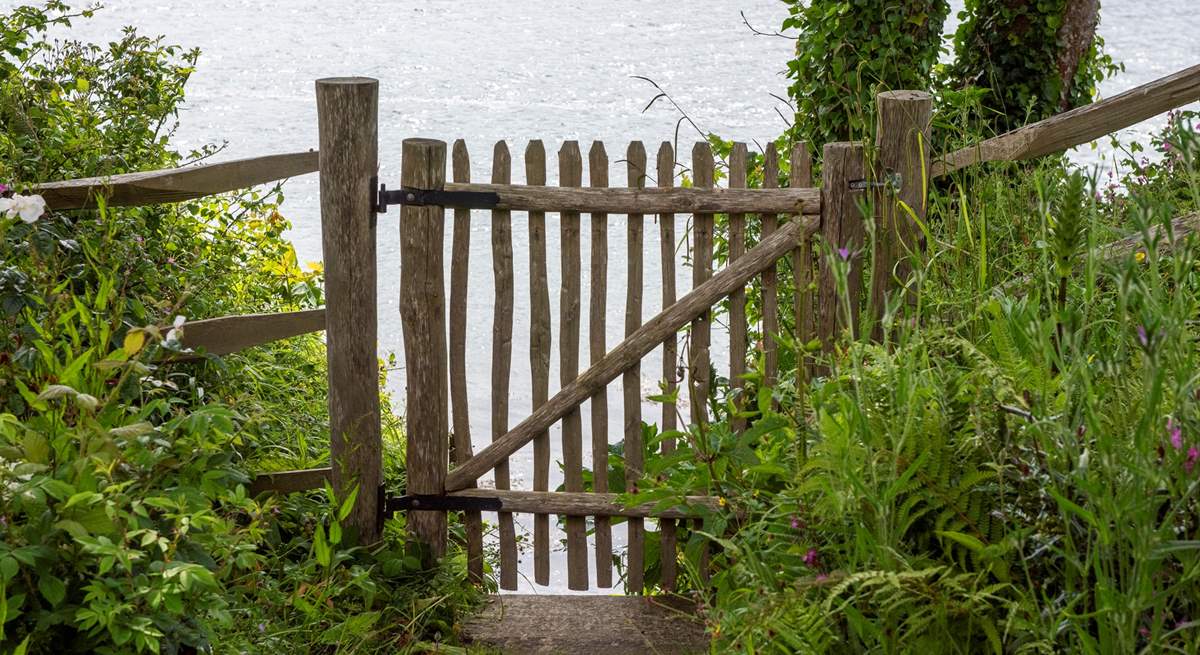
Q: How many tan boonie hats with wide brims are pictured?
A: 0